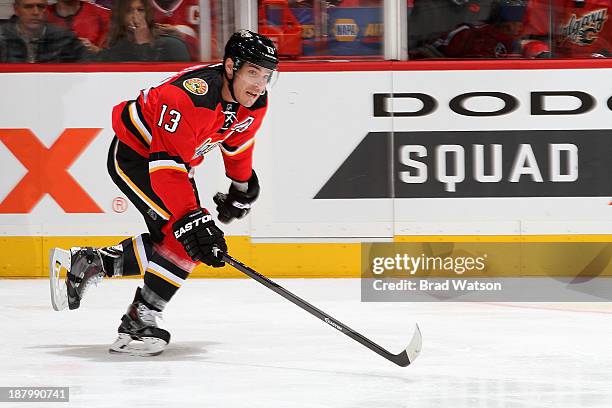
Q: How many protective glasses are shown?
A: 1